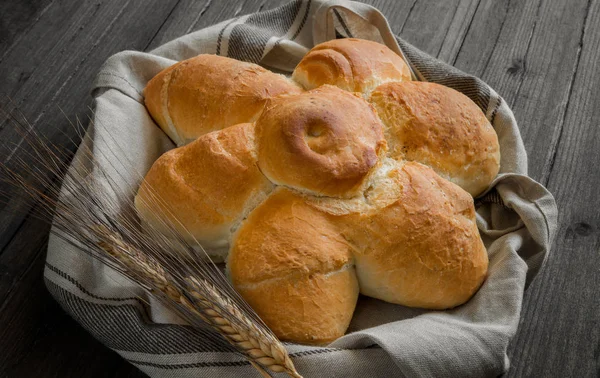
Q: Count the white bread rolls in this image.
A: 7